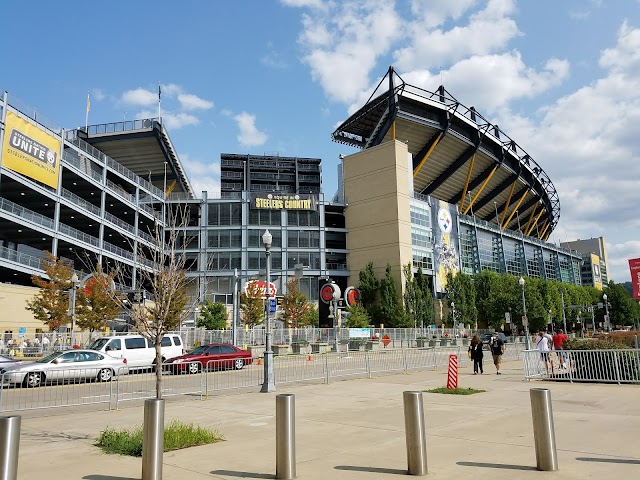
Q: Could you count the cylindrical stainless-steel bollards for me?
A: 5